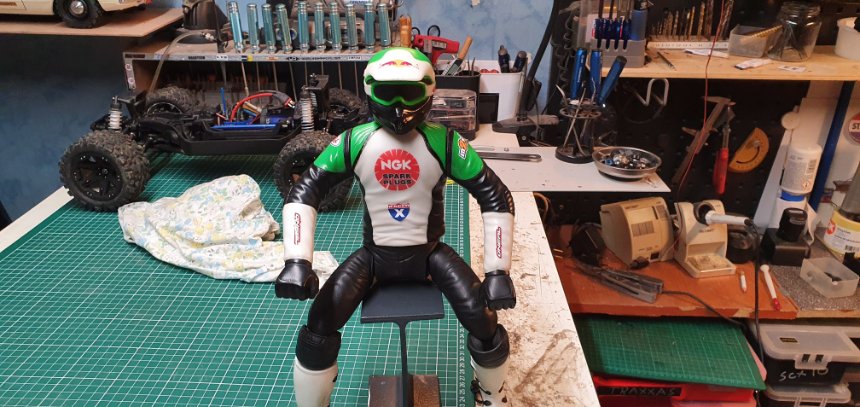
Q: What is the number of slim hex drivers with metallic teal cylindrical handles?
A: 10